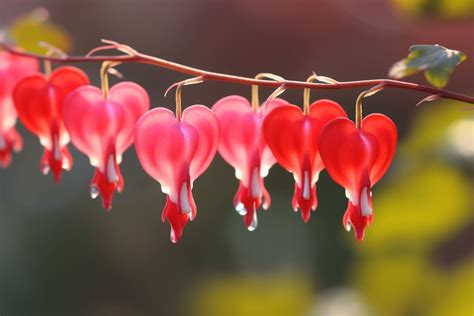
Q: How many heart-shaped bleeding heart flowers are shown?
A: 7